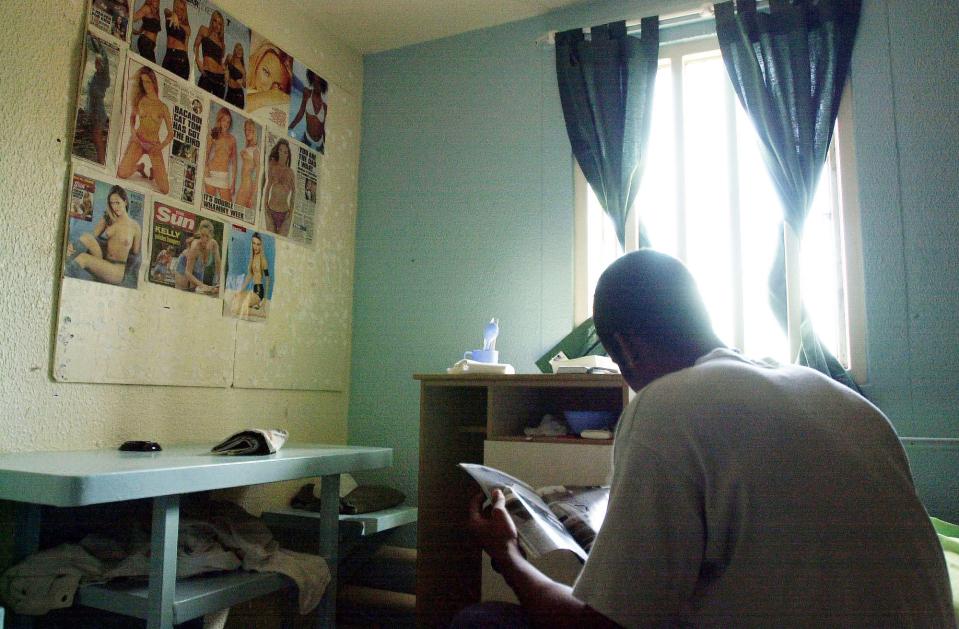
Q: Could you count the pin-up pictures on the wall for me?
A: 11